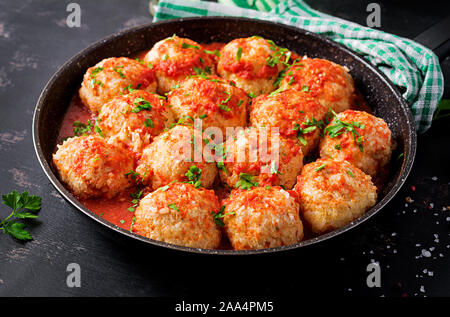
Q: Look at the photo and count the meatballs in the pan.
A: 14